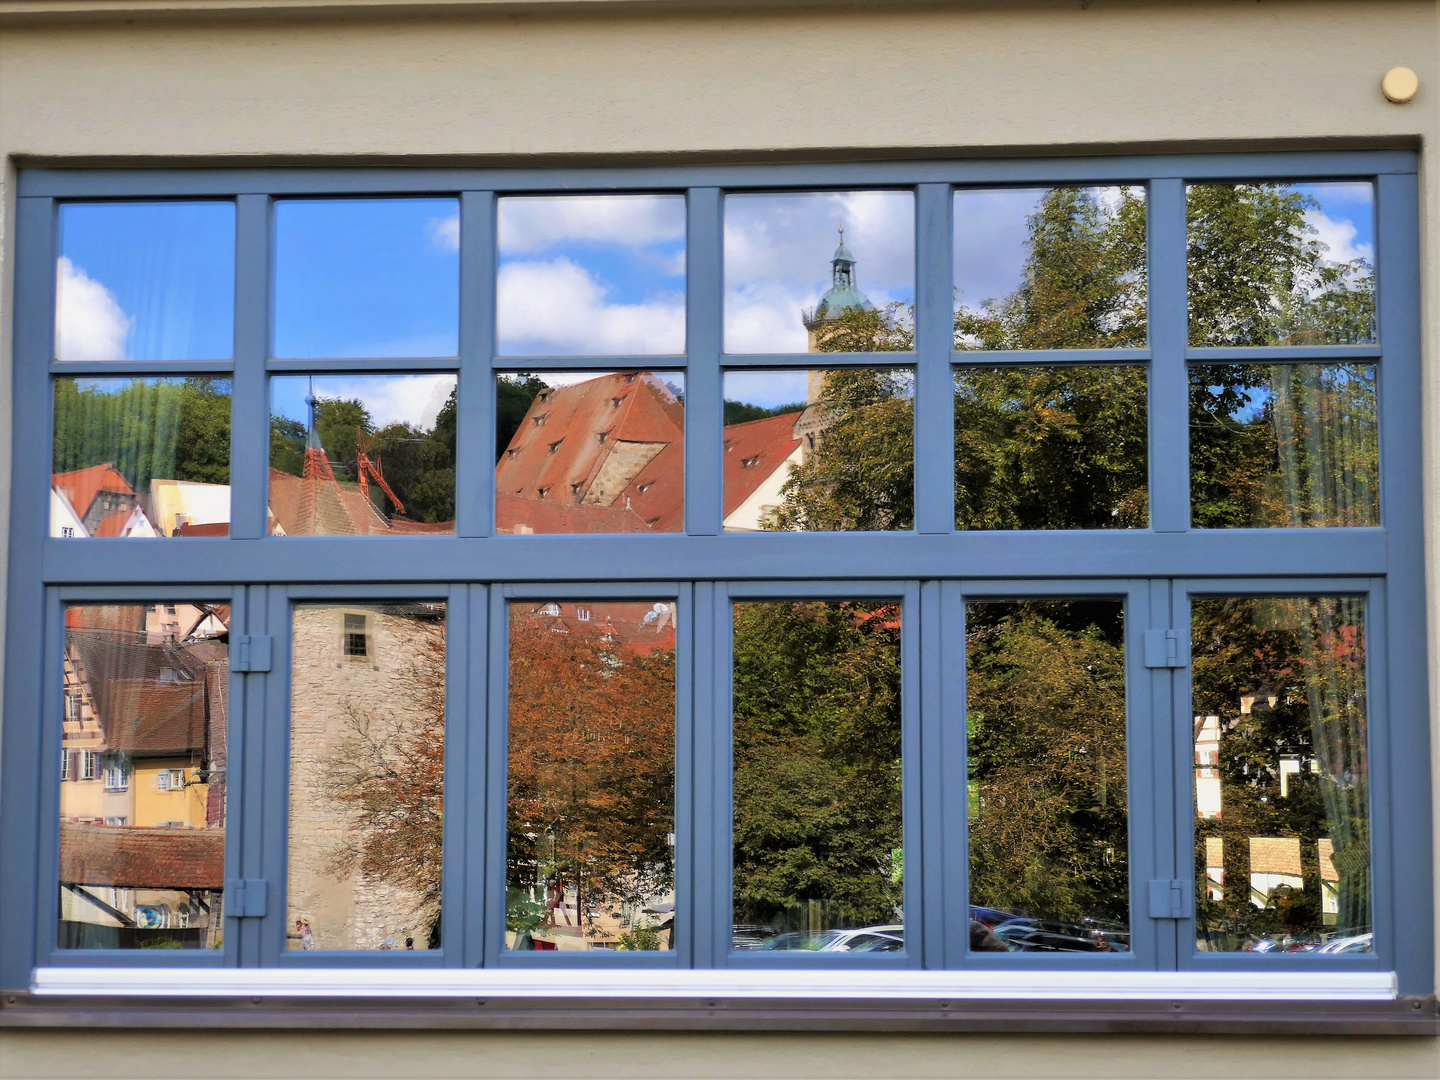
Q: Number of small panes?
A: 12